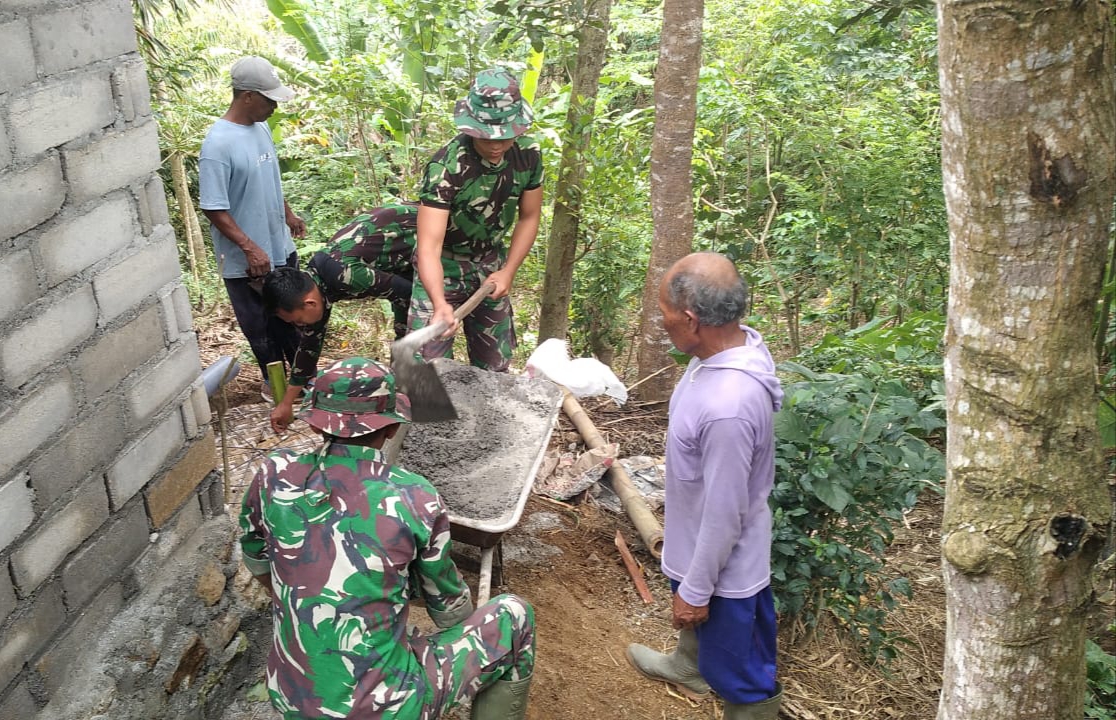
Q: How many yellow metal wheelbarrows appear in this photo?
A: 0